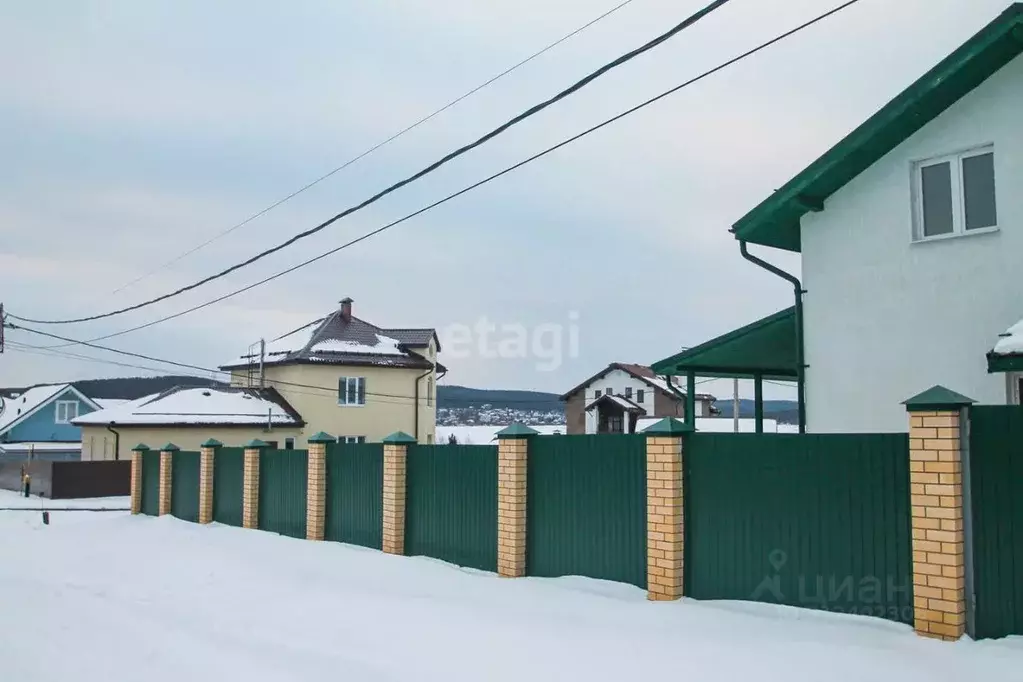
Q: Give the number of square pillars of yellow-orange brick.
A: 9